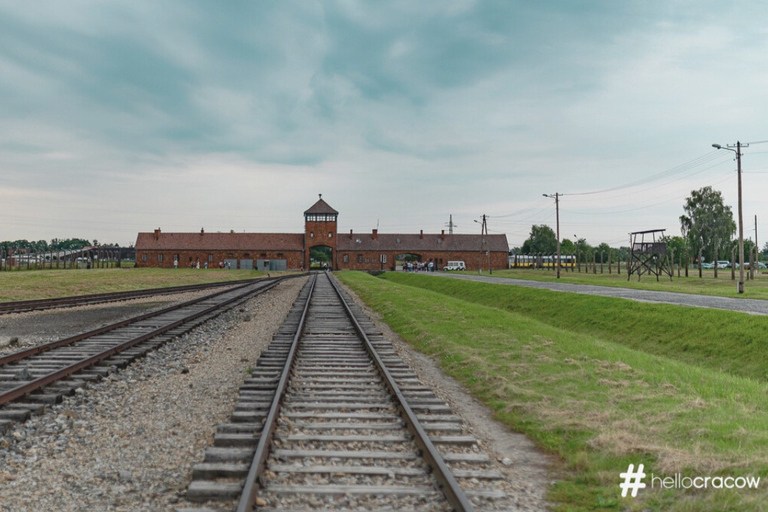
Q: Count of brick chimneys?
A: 6